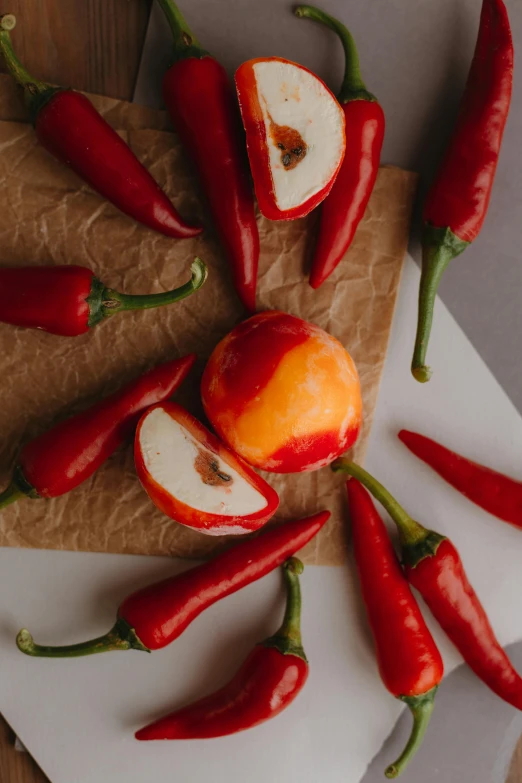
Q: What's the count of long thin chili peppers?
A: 11